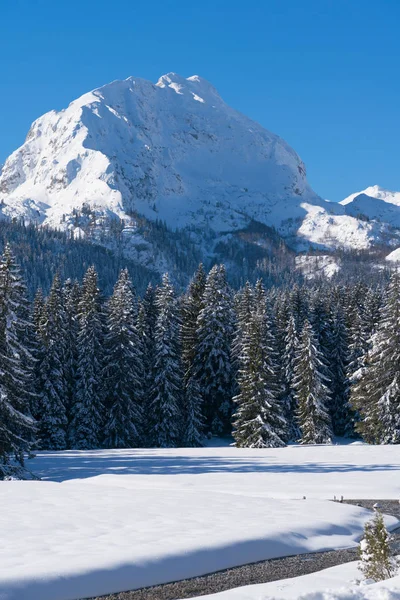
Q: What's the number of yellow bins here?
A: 0